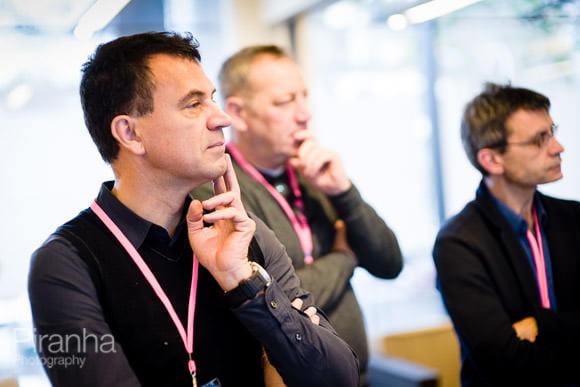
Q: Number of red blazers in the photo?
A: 0